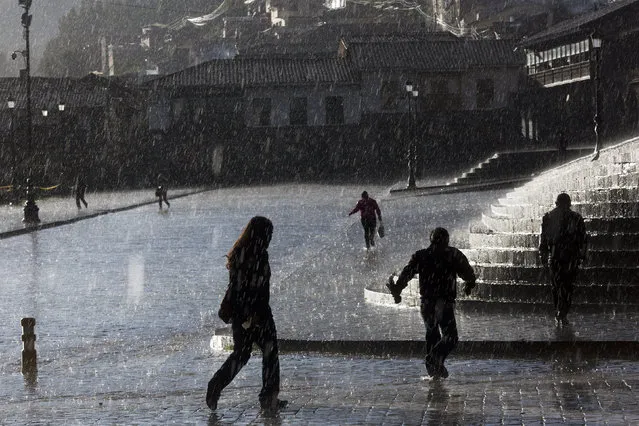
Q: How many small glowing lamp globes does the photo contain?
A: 6